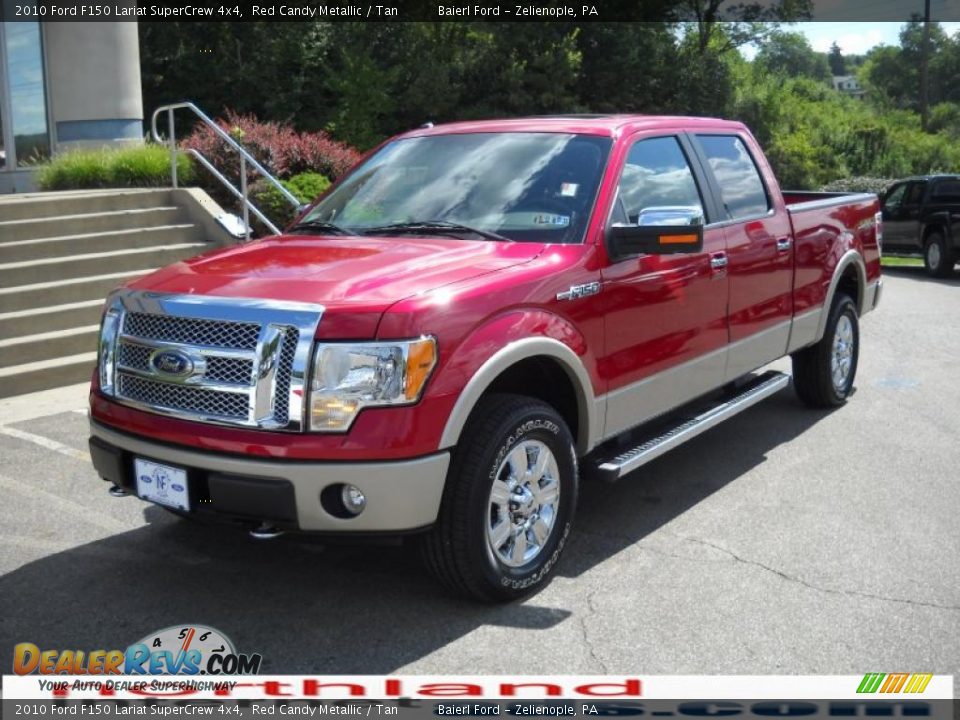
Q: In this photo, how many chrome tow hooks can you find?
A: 2